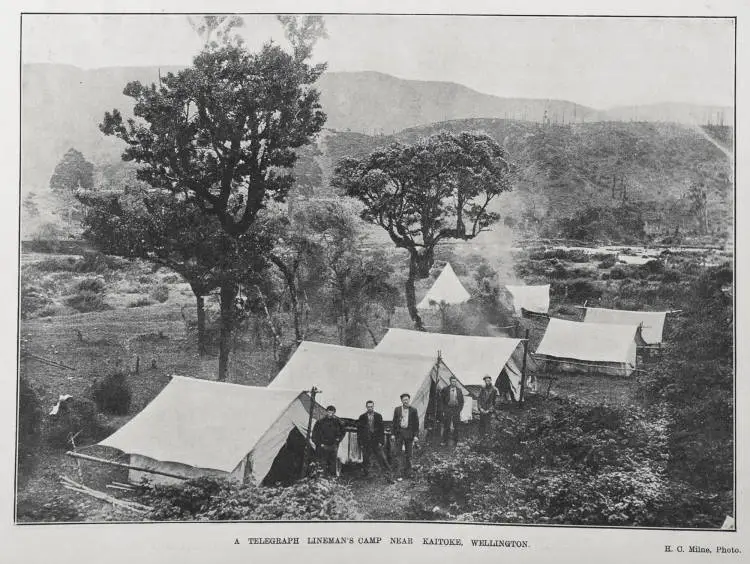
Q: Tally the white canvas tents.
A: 7